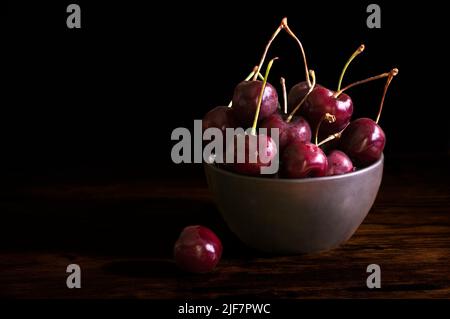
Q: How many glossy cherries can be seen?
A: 10